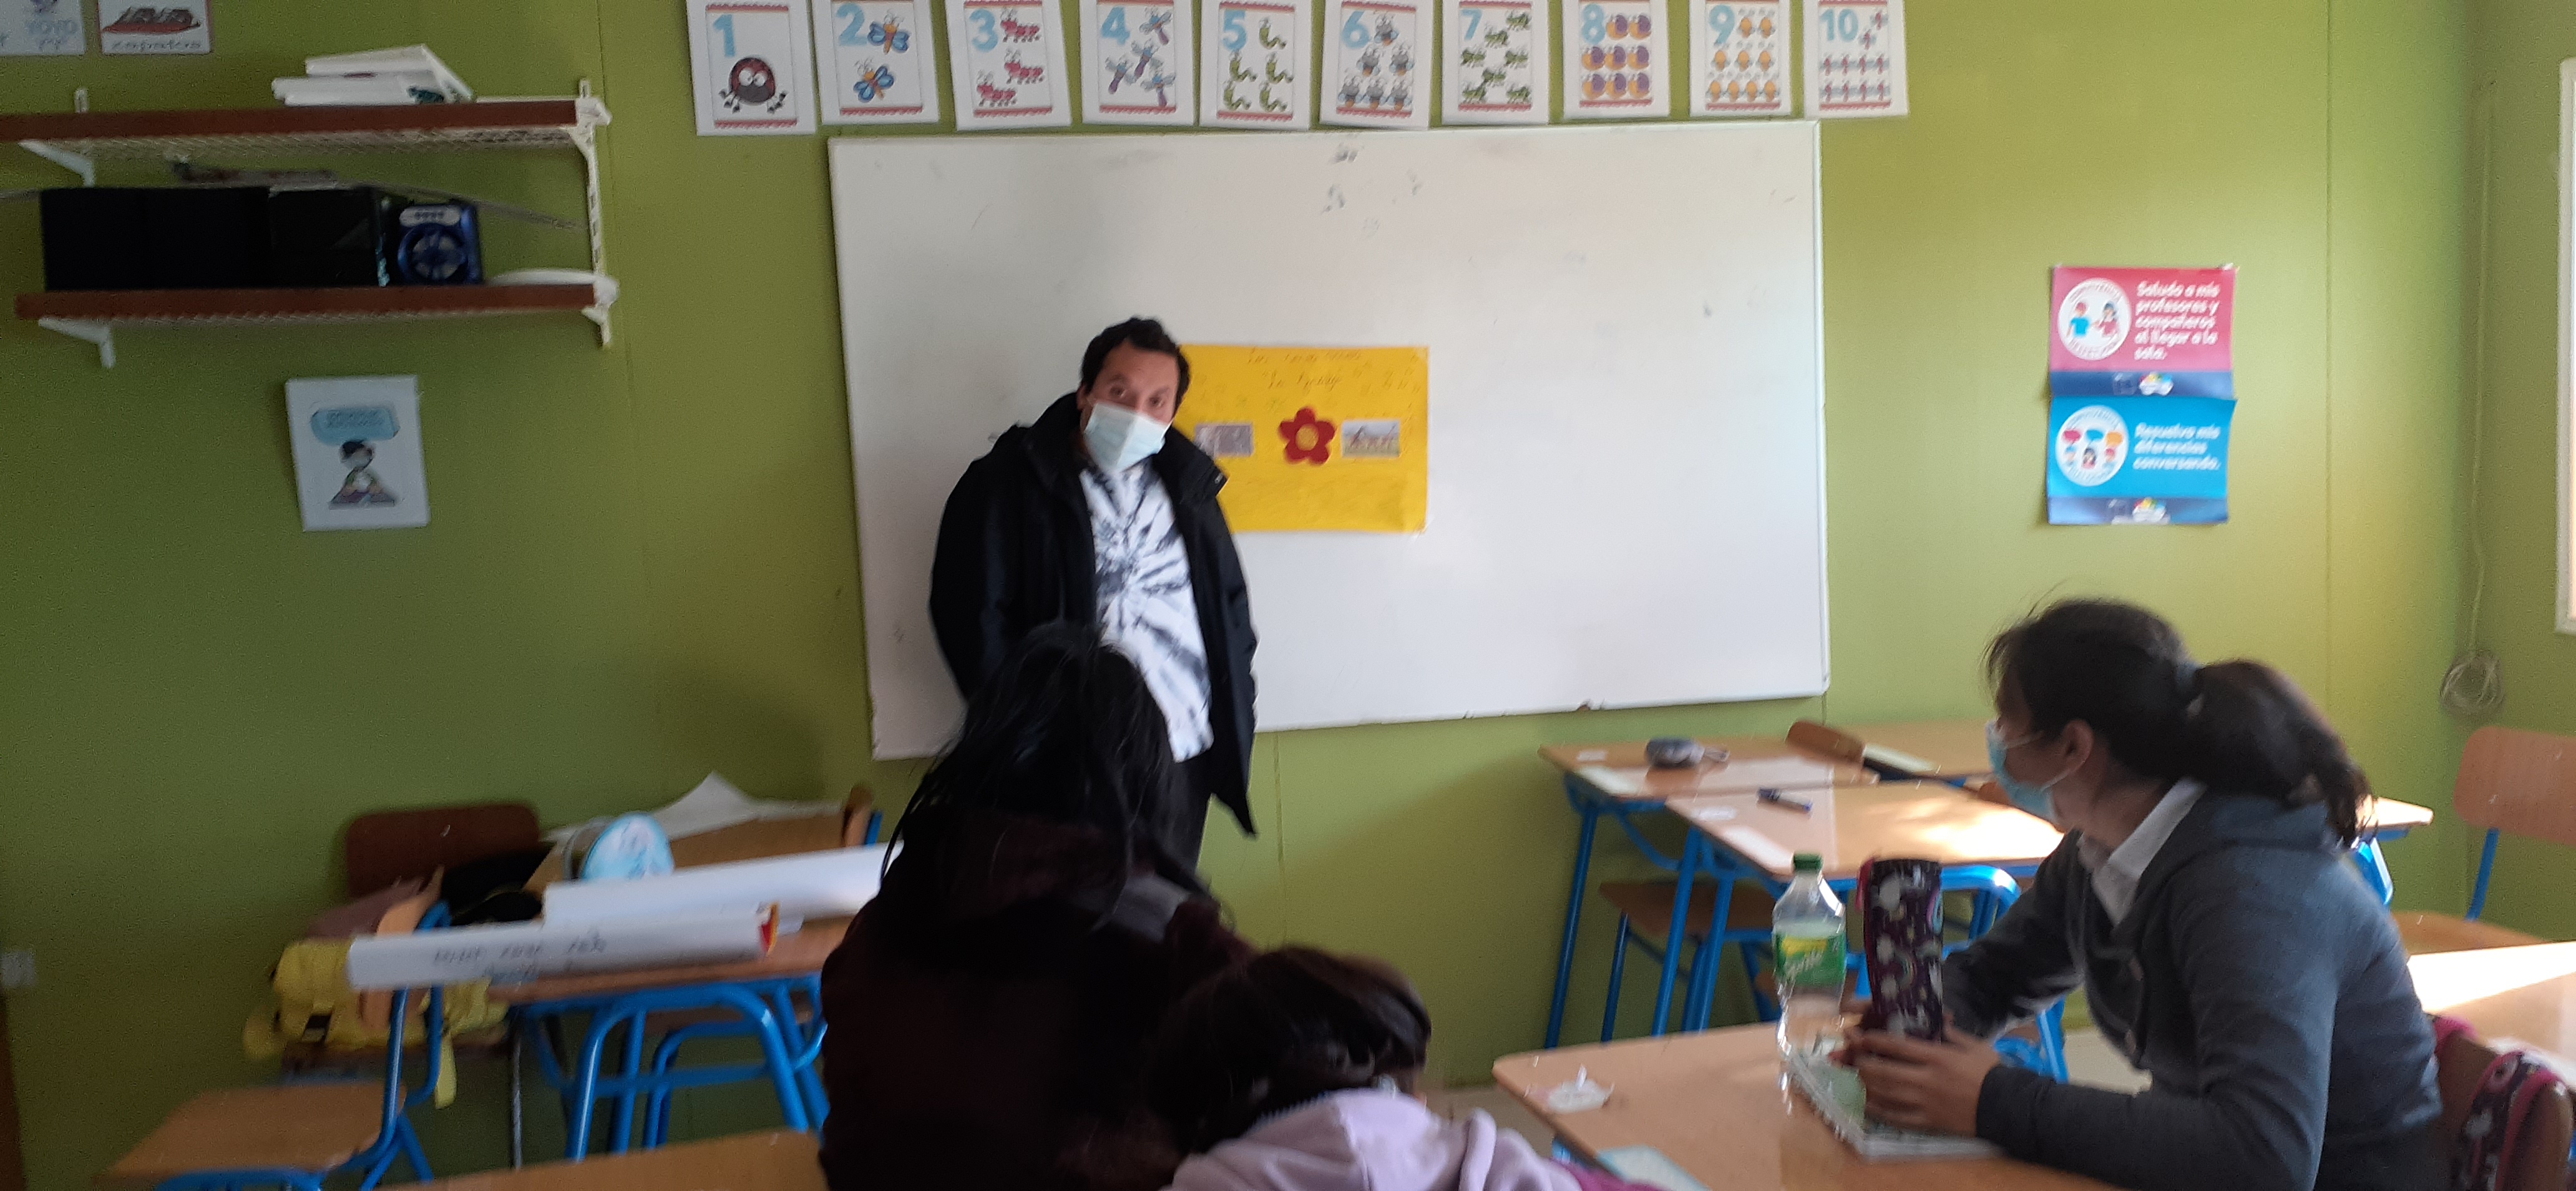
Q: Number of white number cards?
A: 10